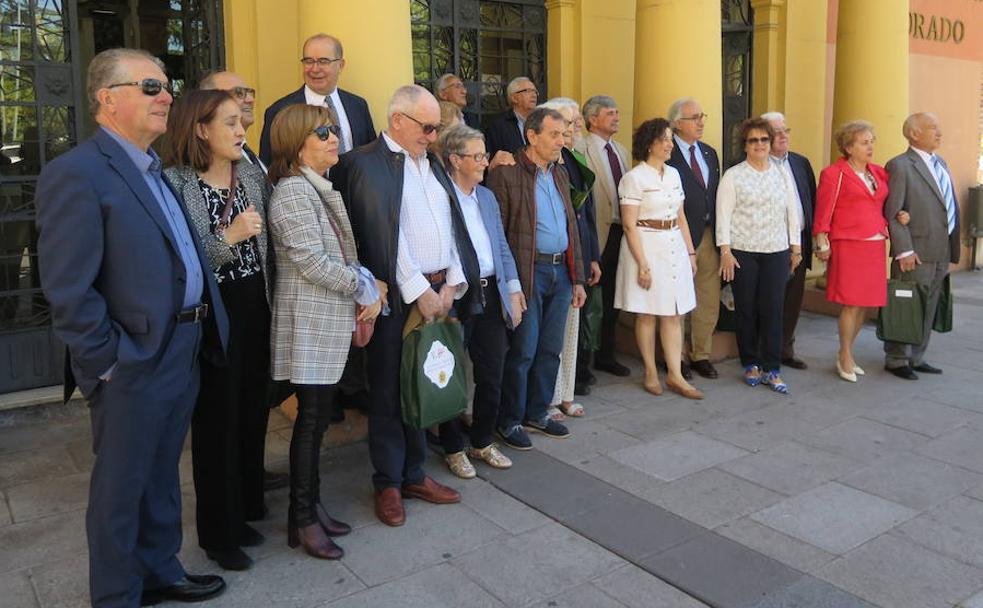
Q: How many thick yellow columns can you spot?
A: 3